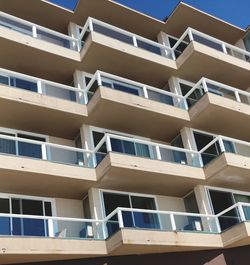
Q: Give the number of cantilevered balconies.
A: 12